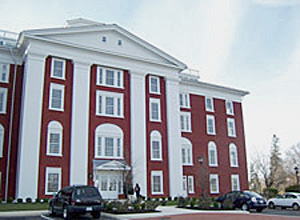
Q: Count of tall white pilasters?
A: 4